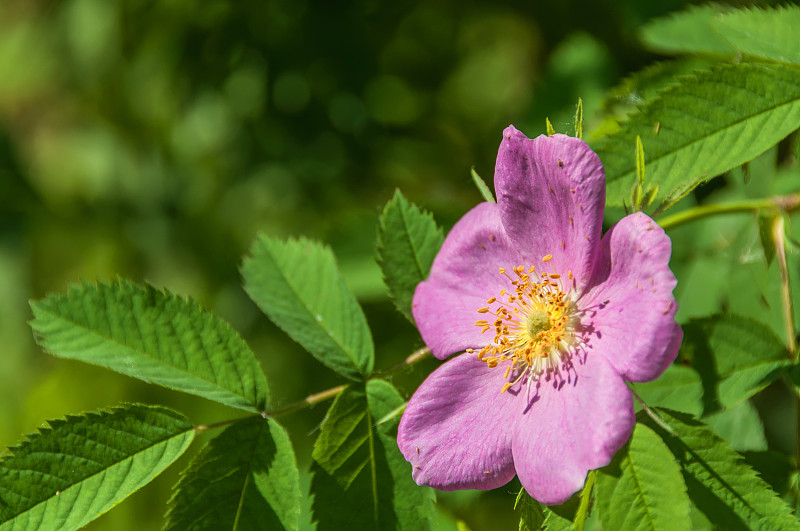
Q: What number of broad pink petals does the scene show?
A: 5